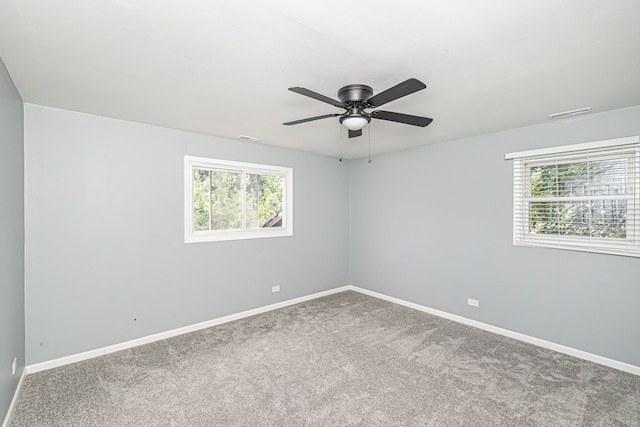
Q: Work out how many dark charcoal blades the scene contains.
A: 5